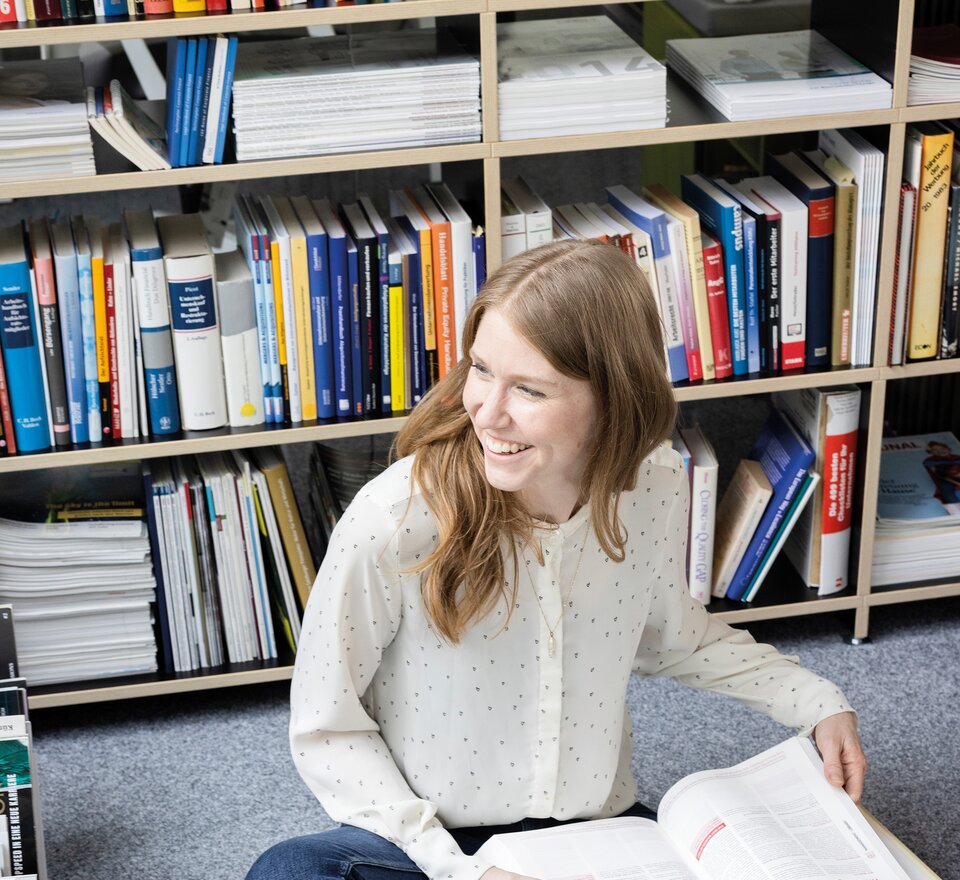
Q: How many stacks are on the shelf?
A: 7